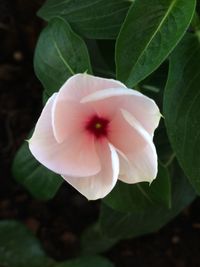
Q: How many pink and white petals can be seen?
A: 5